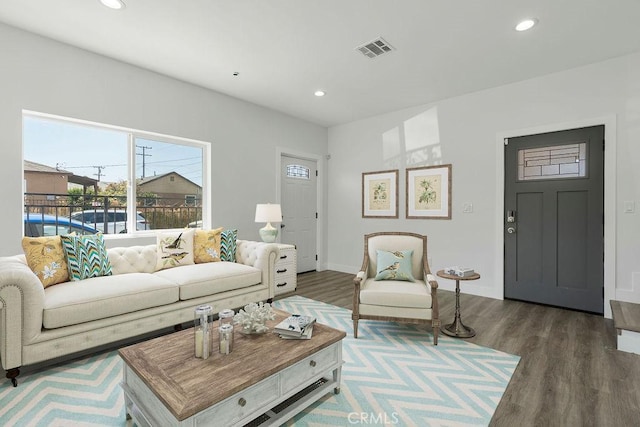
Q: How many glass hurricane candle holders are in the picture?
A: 3